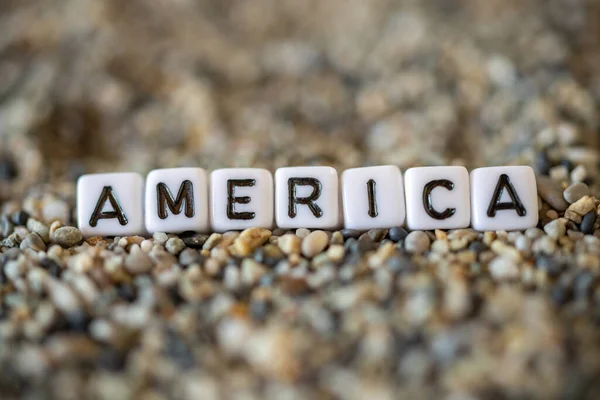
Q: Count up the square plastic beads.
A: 7